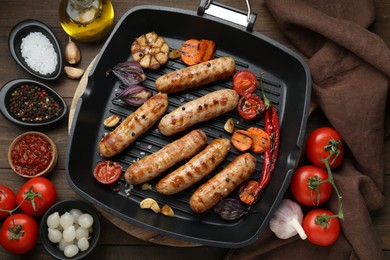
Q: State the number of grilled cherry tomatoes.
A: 3